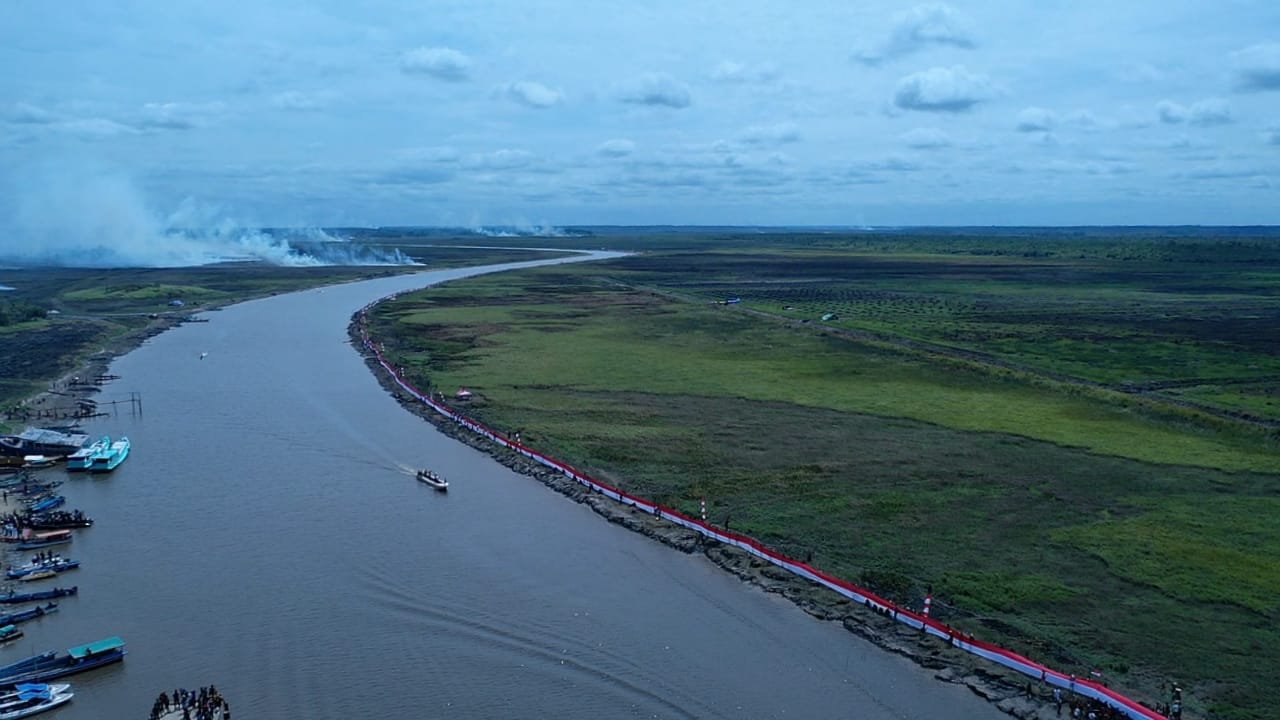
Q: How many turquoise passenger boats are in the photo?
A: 2